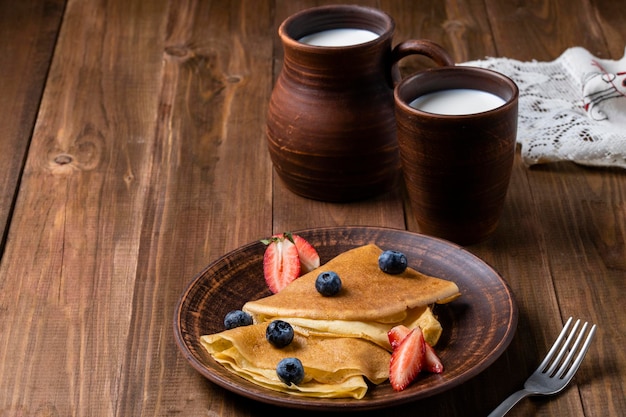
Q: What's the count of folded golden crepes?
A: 2